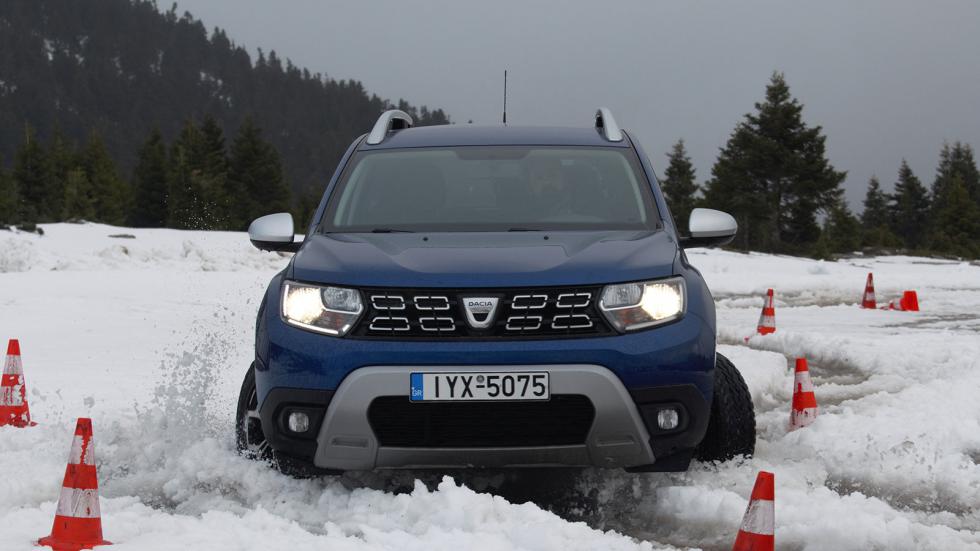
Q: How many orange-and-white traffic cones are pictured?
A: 7